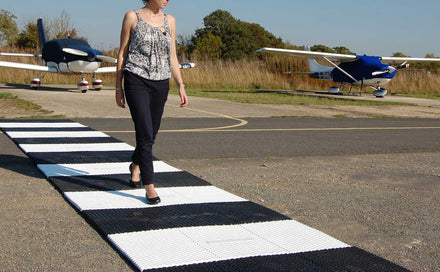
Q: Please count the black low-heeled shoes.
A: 2